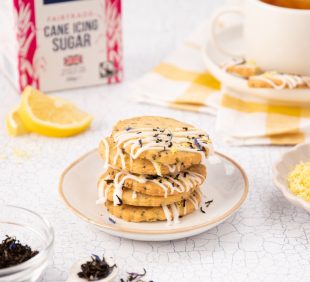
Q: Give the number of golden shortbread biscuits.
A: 7